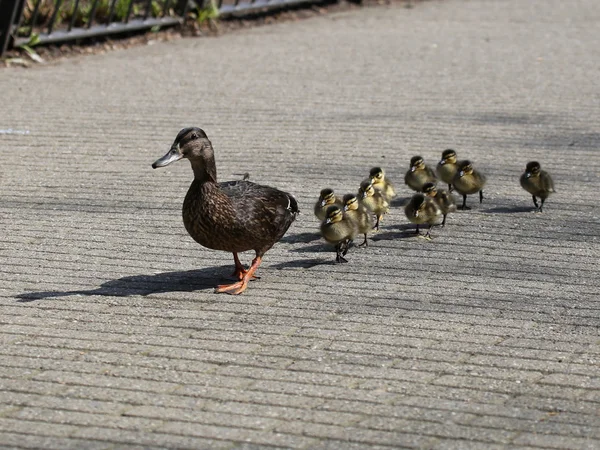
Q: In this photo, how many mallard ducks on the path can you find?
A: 12